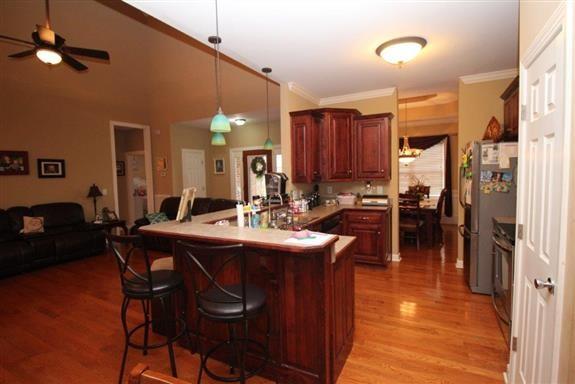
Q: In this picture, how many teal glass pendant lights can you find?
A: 3